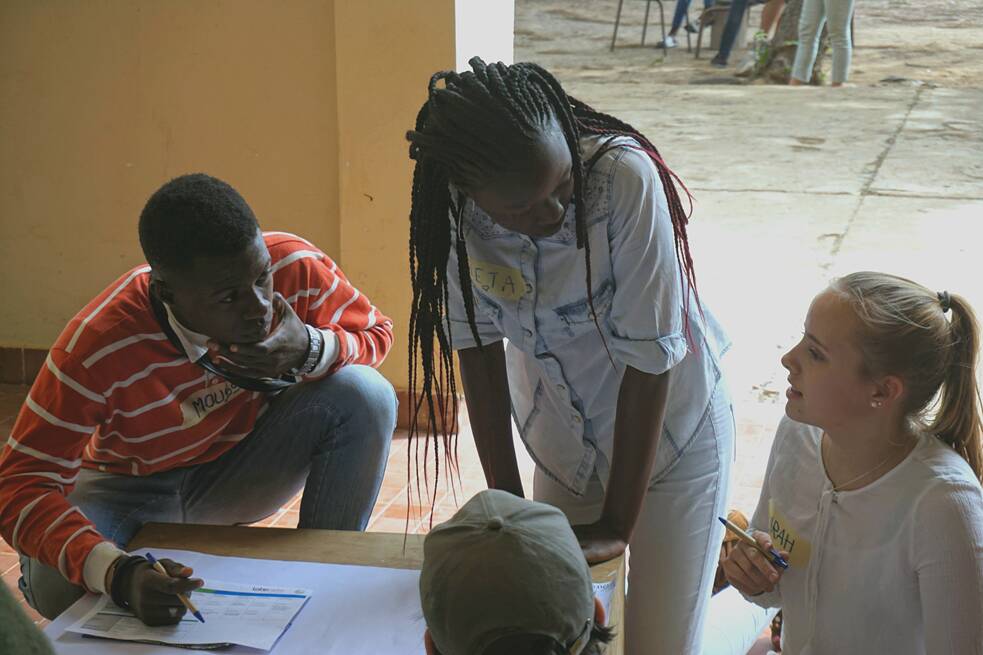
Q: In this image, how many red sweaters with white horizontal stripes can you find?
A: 1